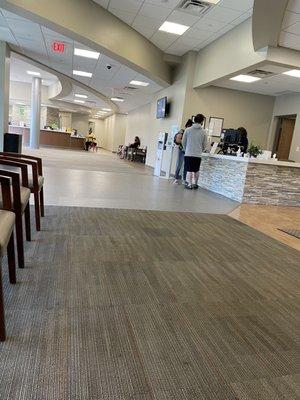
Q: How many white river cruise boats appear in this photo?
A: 0